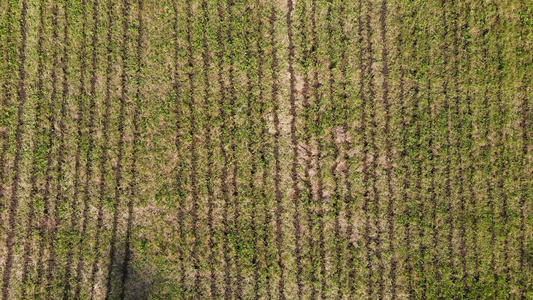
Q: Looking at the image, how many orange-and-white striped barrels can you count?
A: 0